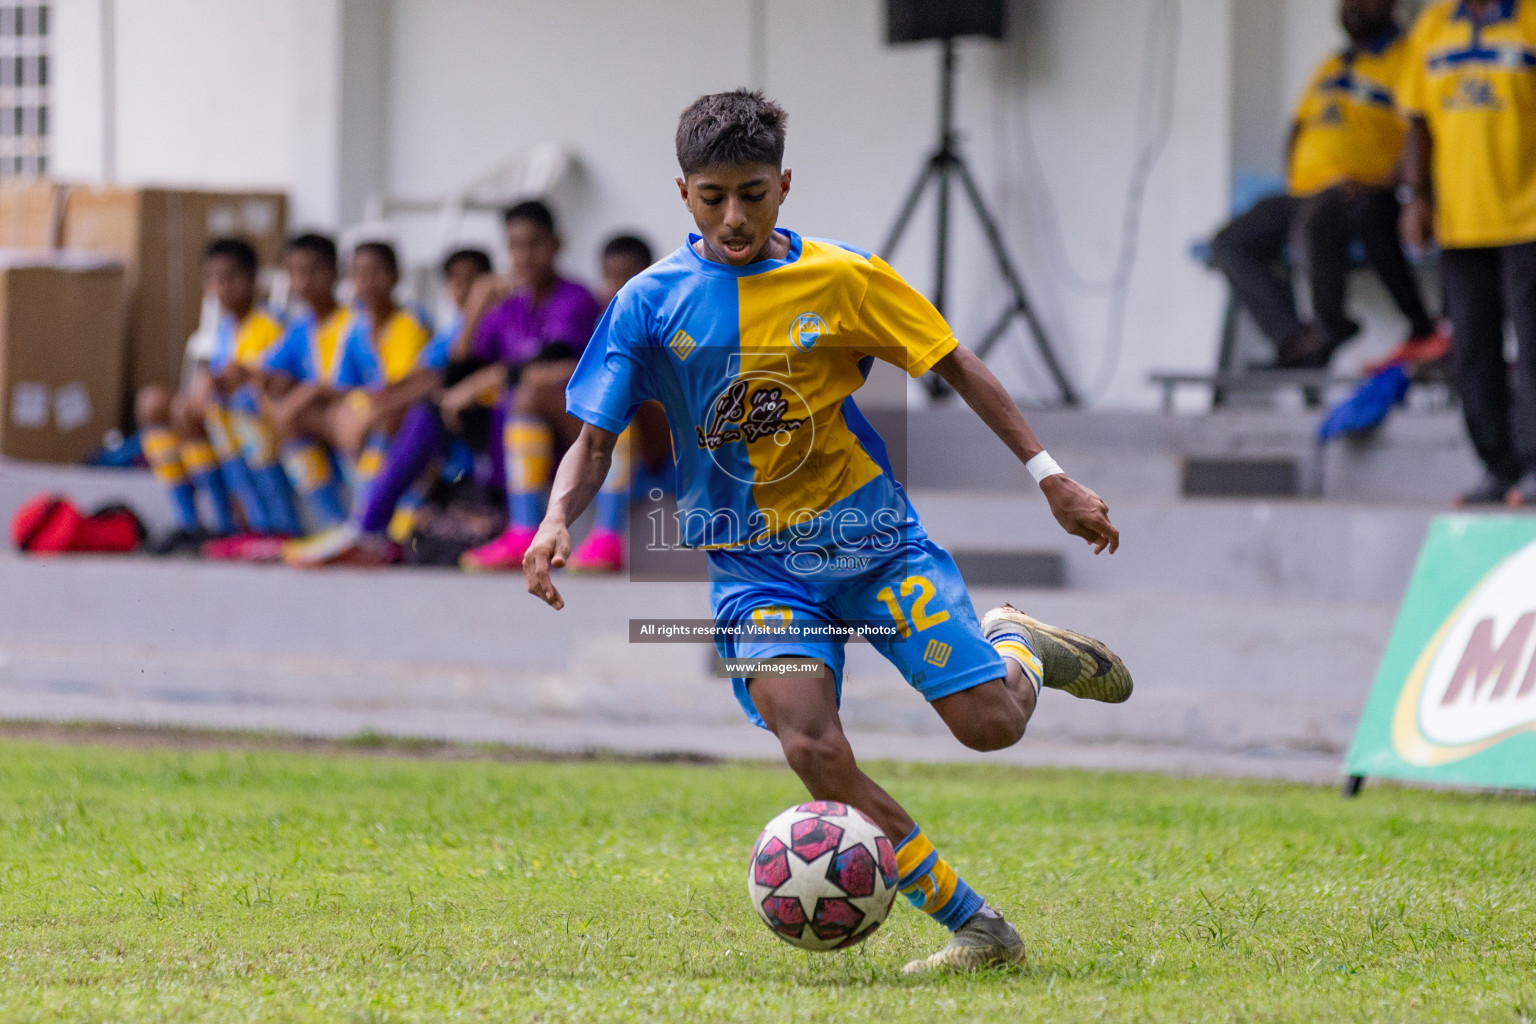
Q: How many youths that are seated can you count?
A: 6